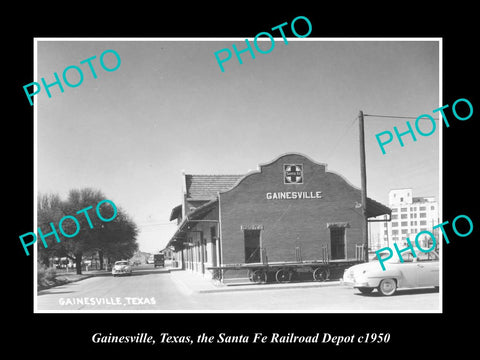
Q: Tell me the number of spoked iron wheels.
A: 3